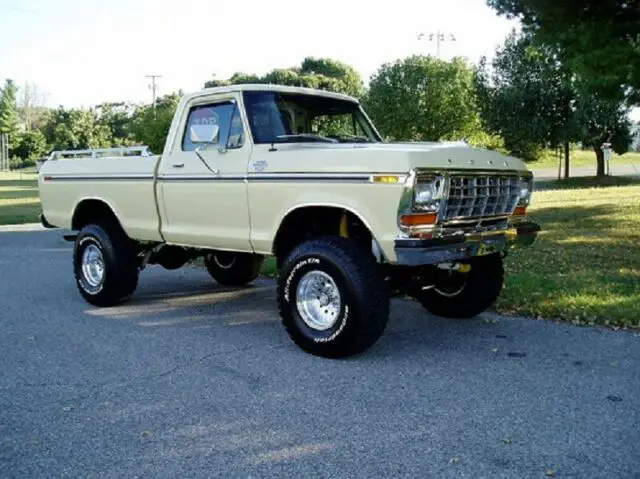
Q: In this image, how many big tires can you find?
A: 4